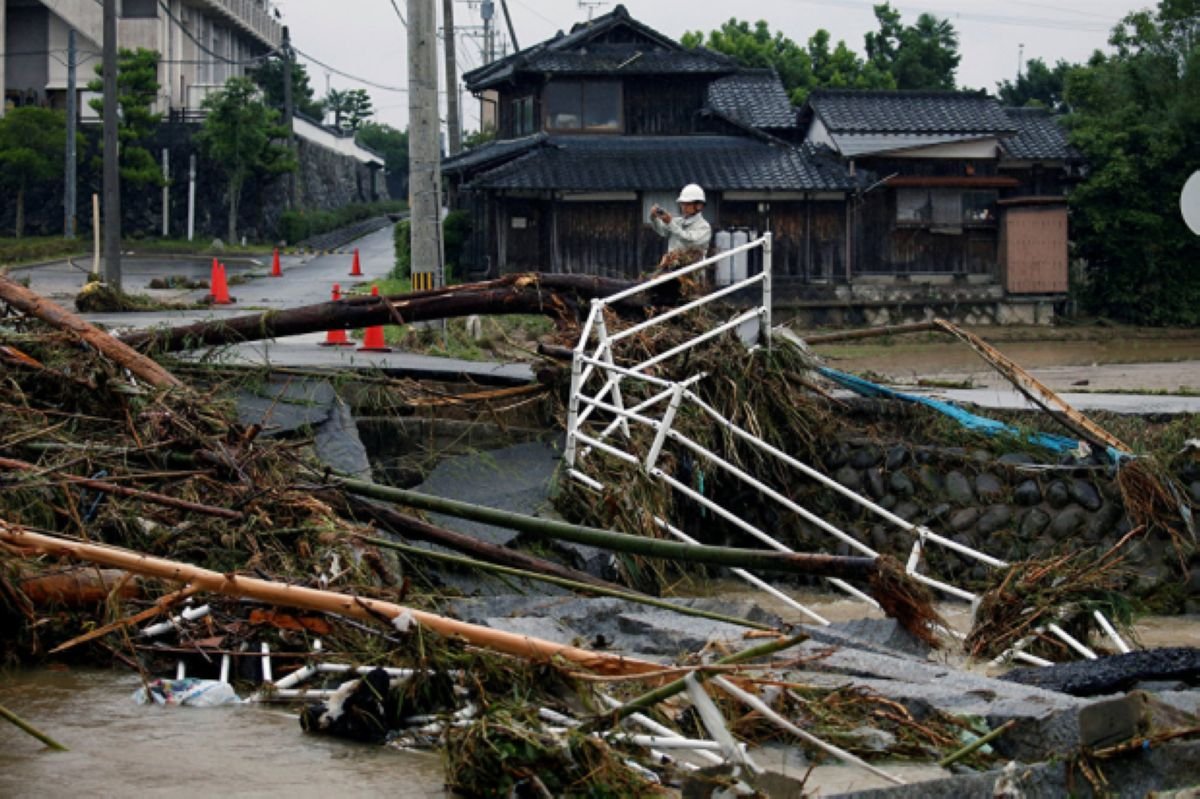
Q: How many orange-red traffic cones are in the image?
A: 6